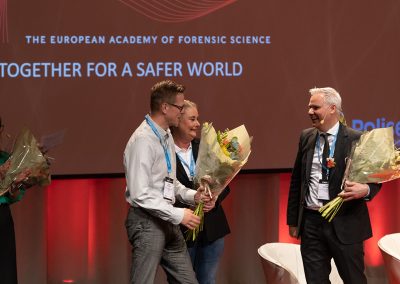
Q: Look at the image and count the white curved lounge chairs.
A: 2